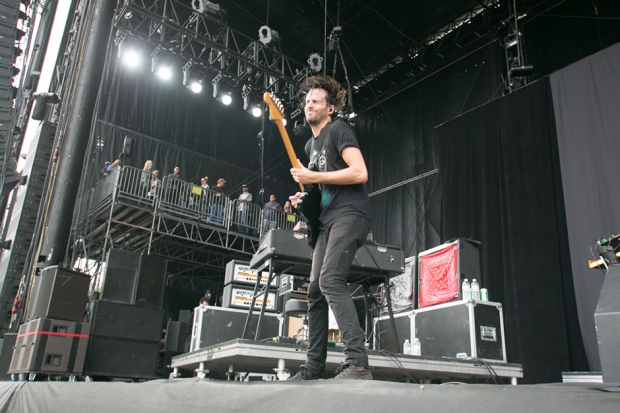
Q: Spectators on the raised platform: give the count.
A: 11